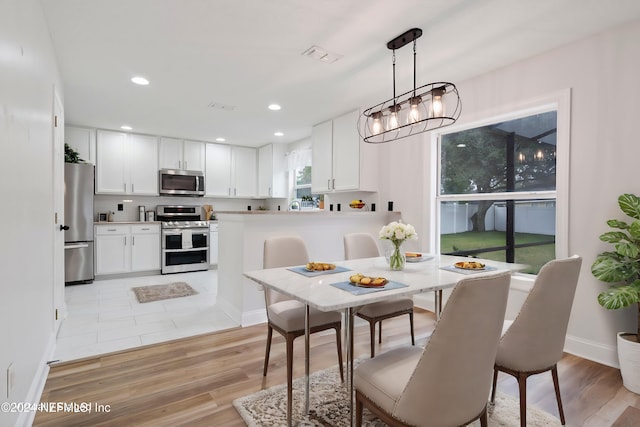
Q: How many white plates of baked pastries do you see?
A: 4